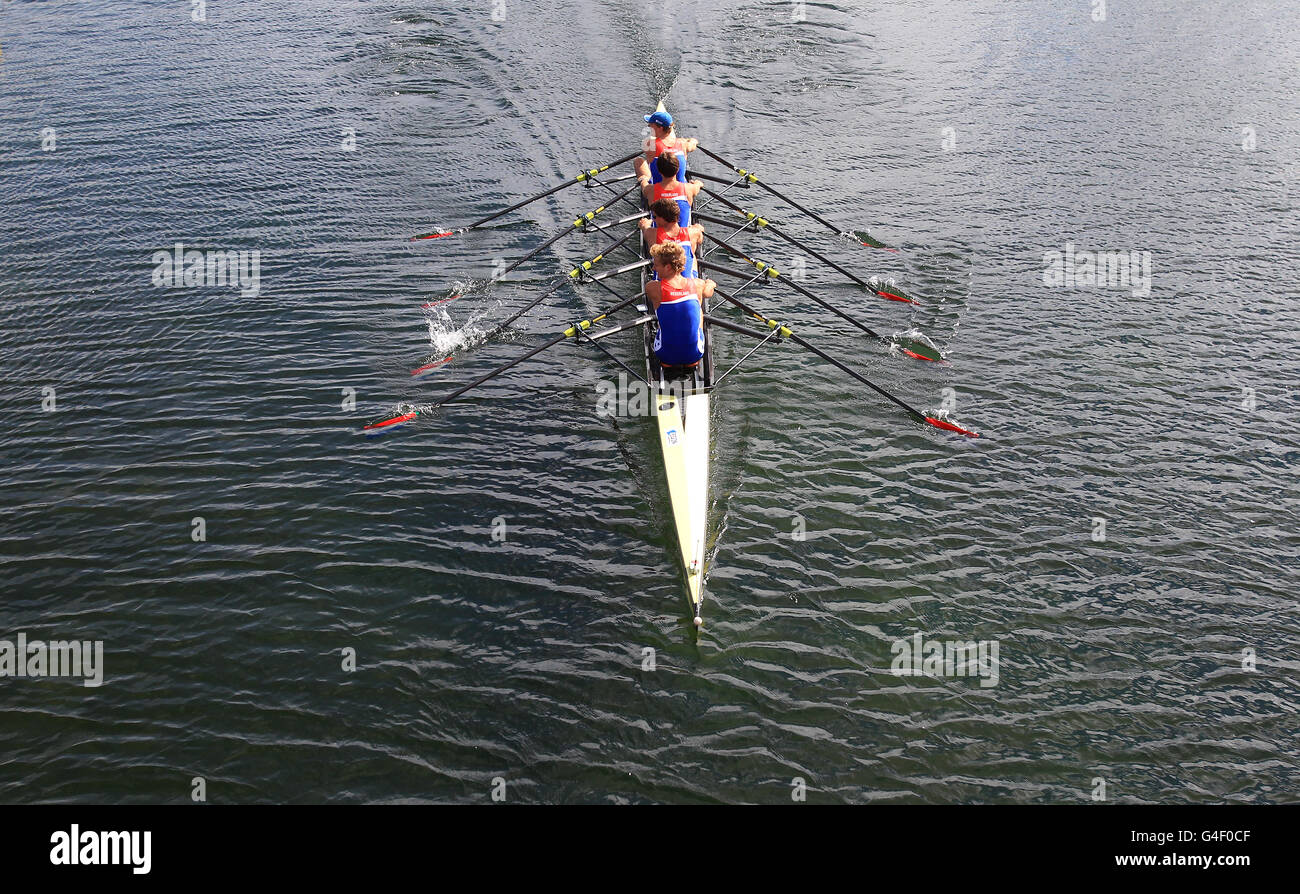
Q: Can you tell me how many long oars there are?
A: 8